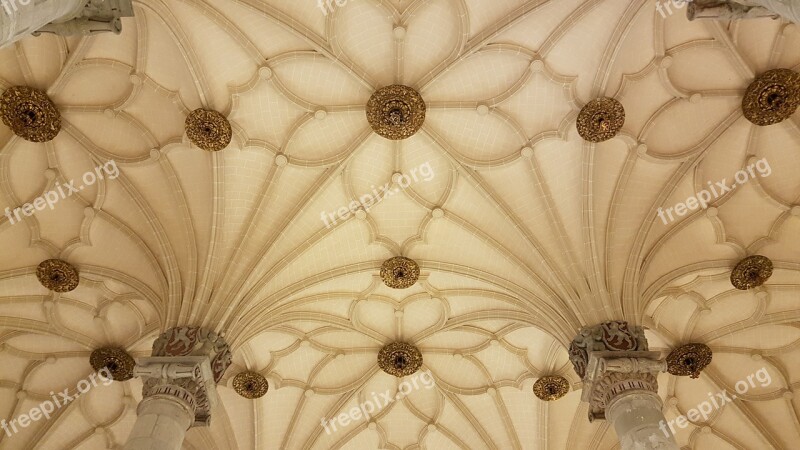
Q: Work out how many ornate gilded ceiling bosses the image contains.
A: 13